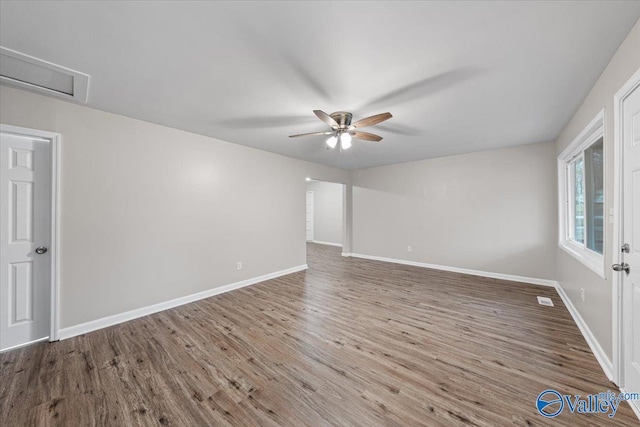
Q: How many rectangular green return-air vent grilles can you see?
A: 0